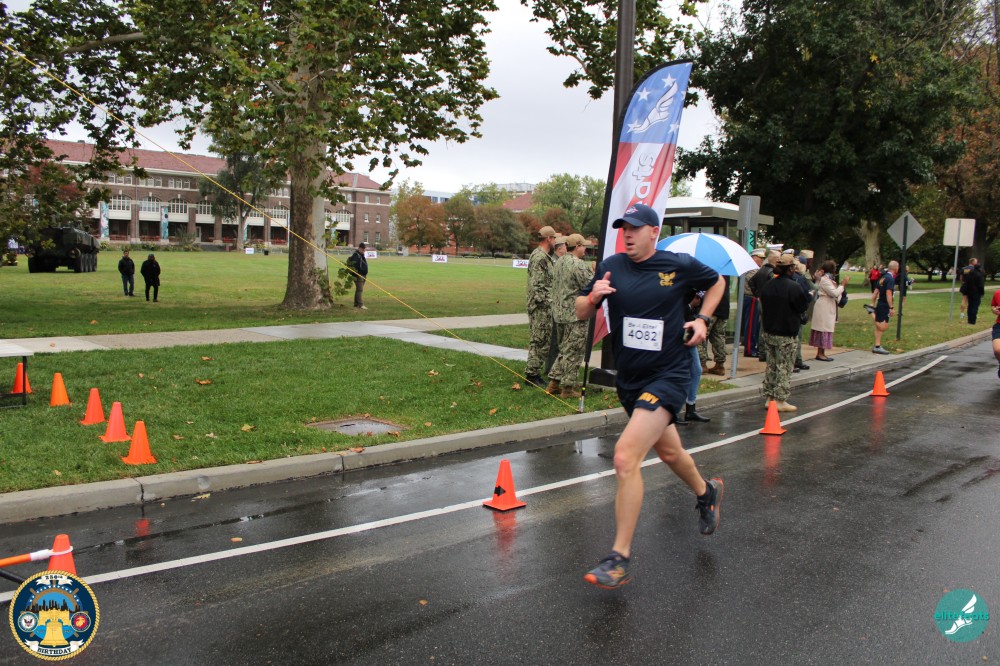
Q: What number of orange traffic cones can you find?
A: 9